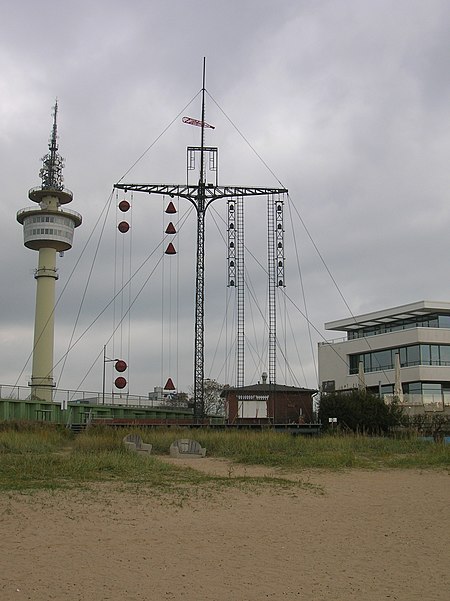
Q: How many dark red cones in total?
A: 4